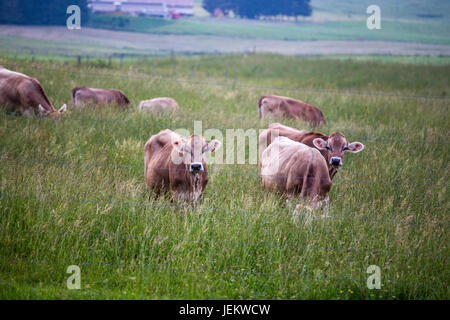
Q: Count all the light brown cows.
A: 7